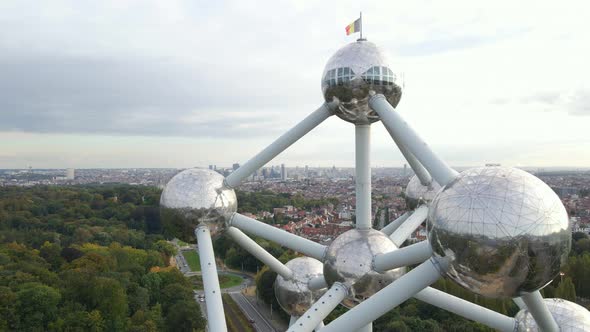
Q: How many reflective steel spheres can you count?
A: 7